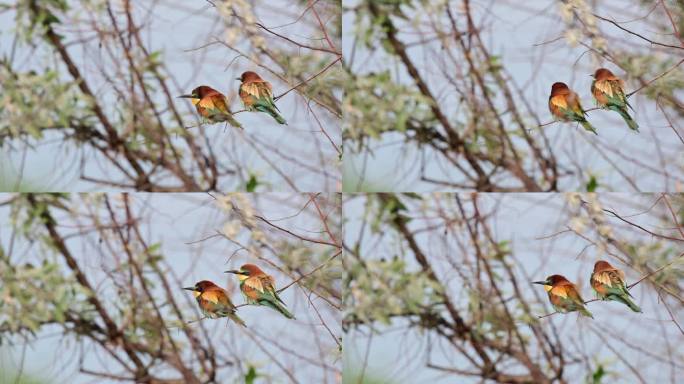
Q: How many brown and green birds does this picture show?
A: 8